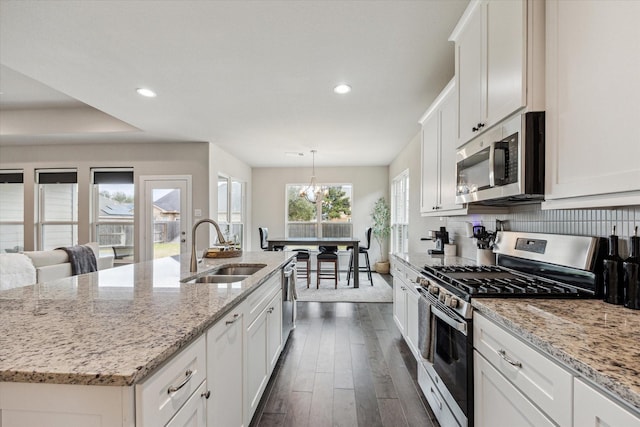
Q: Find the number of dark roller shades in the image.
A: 3